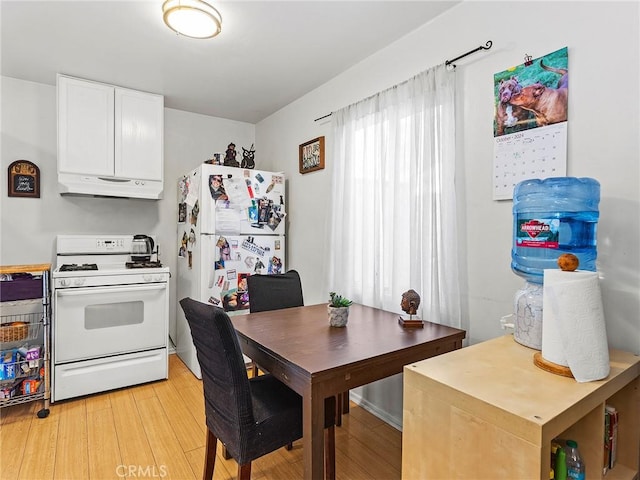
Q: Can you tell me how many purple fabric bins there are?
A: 1